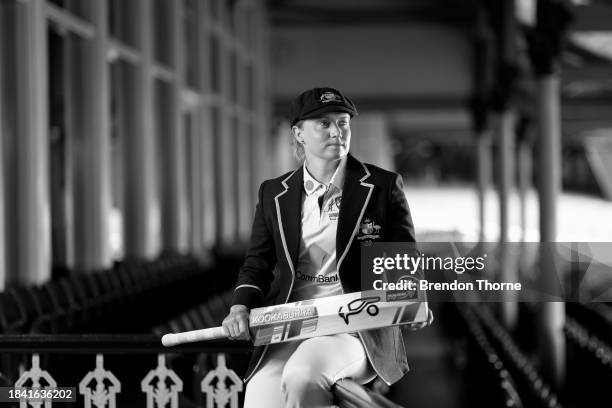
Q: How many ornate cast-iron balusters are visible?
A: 4